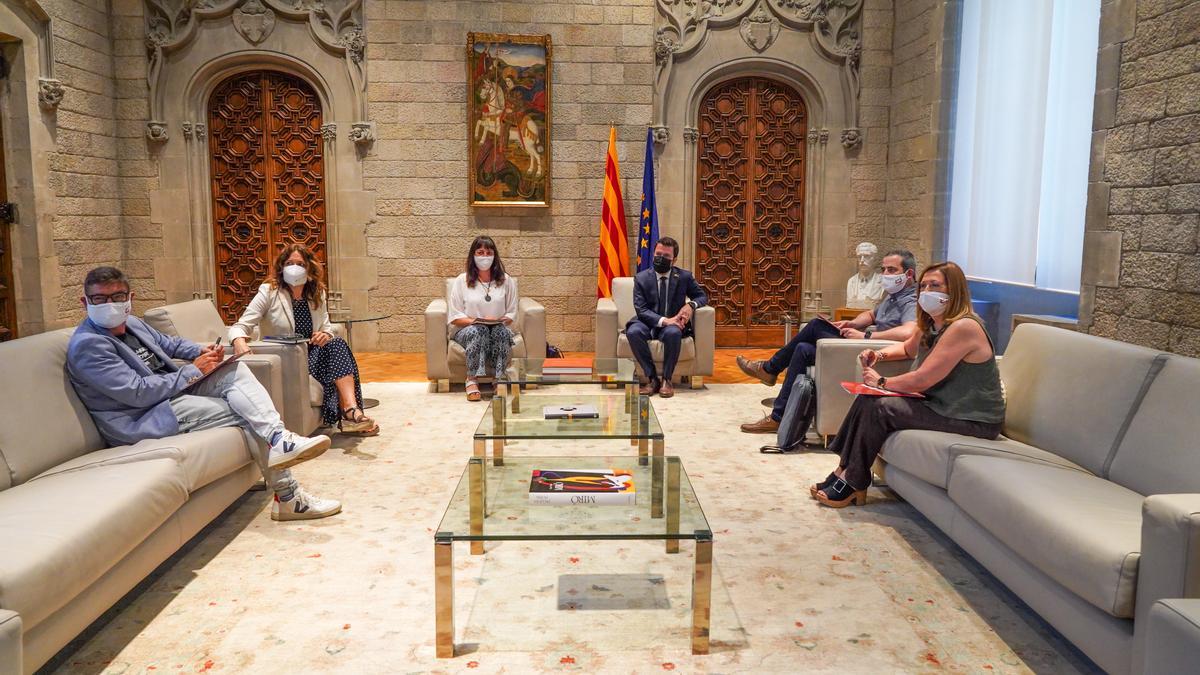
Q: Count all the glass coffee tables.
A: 3